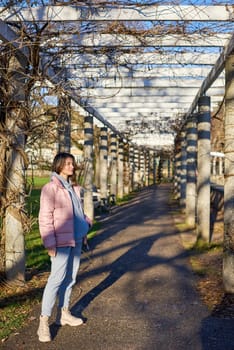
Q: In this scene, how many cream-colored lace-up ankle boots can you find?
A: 2